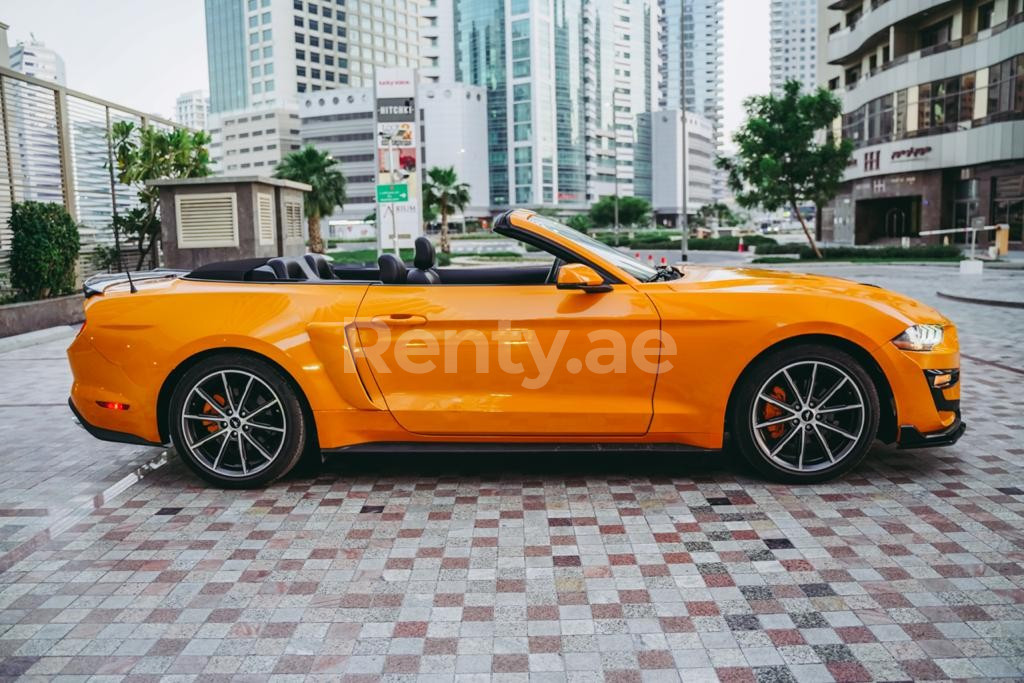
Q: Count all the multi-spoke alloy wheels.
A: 2